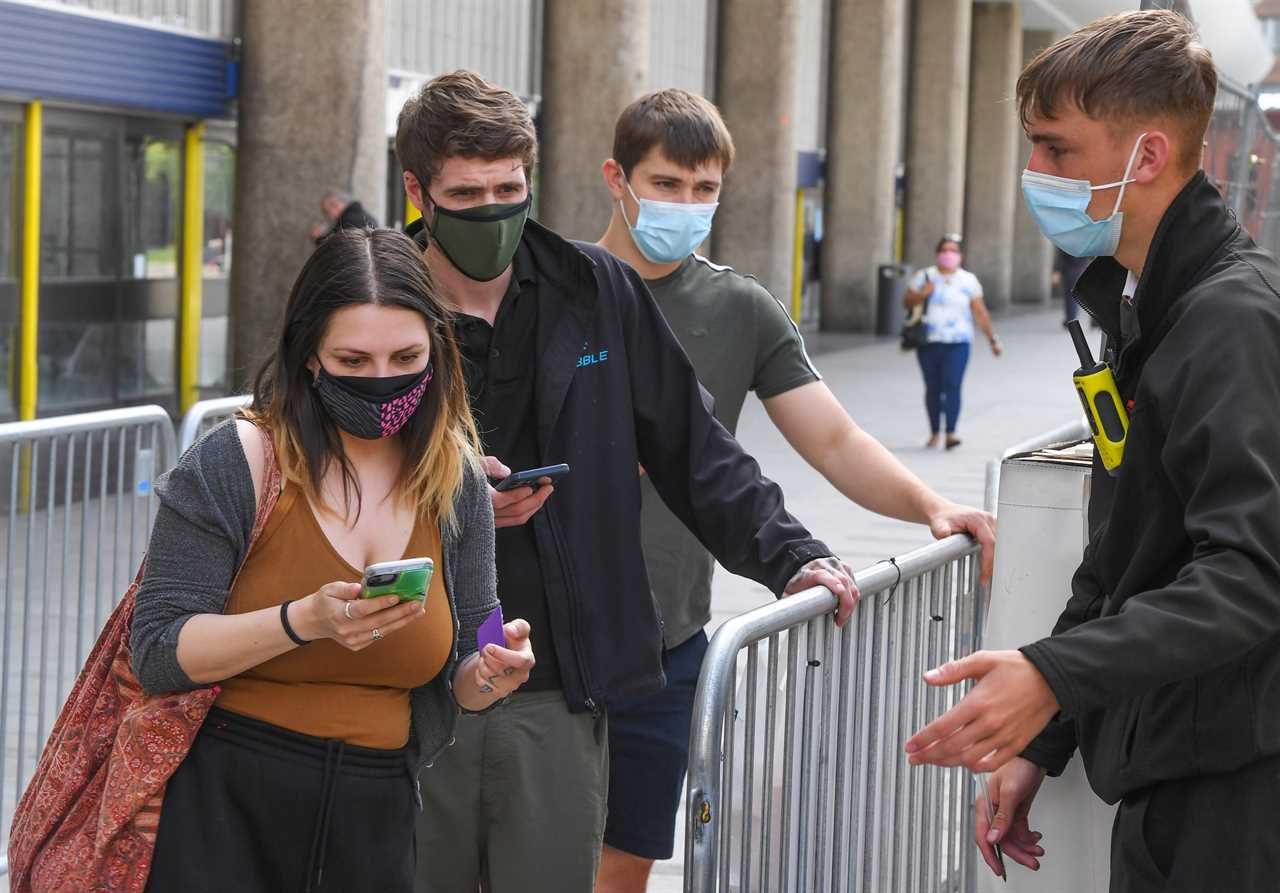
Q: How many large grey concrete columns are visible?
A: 7